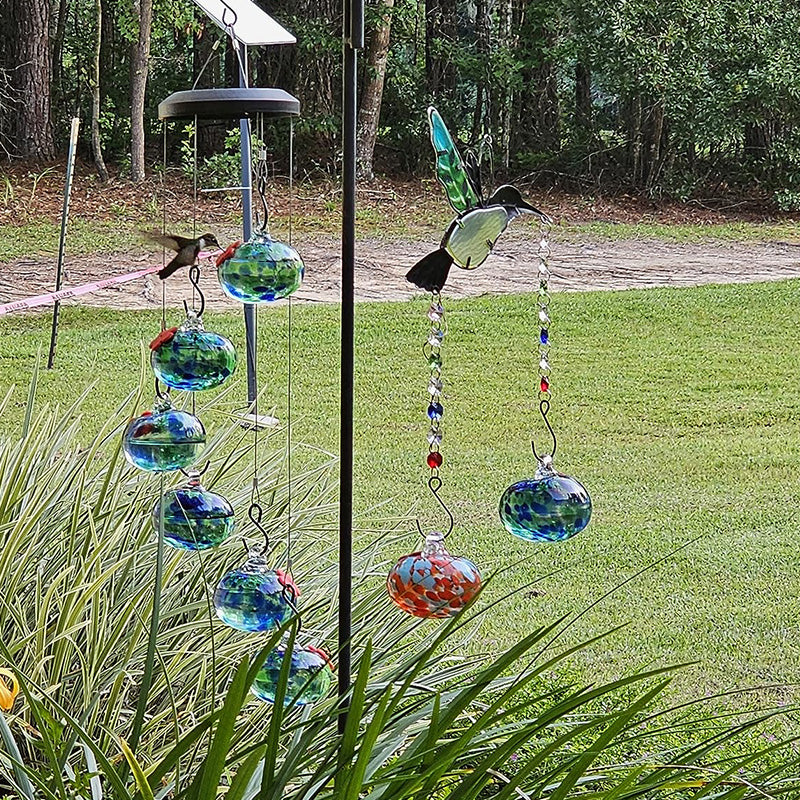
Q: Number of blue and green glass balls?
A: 7